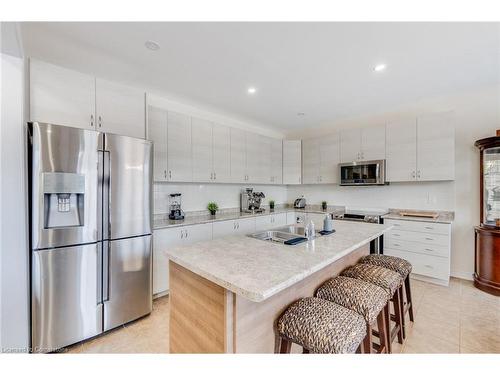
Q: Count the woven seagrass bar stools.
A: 4